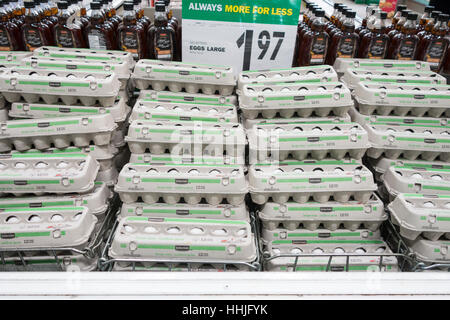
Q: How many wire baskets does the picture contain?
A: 4